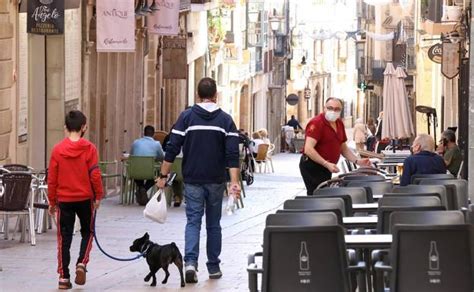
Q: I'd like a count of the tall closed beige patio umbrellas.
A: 2